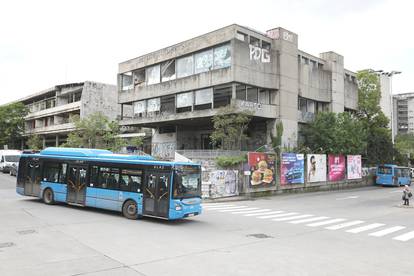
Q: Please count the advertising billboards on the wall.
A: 5